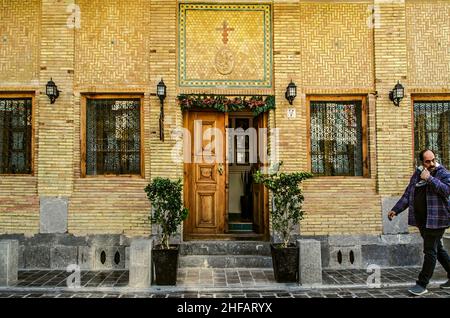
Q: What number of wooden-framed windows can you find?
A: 4